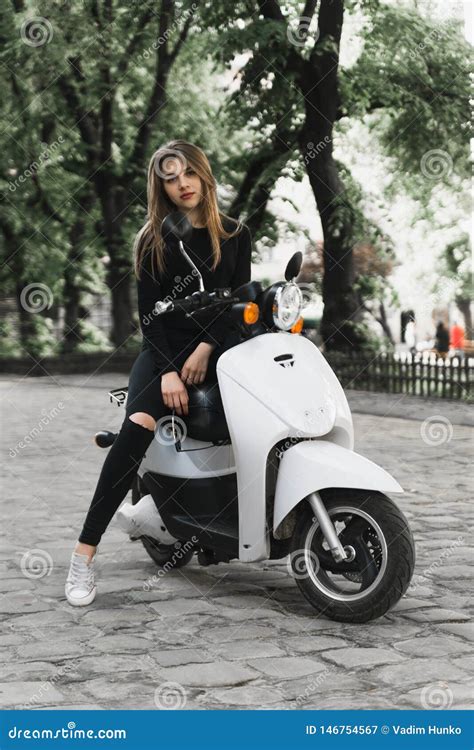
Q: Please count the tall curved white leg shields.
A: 1